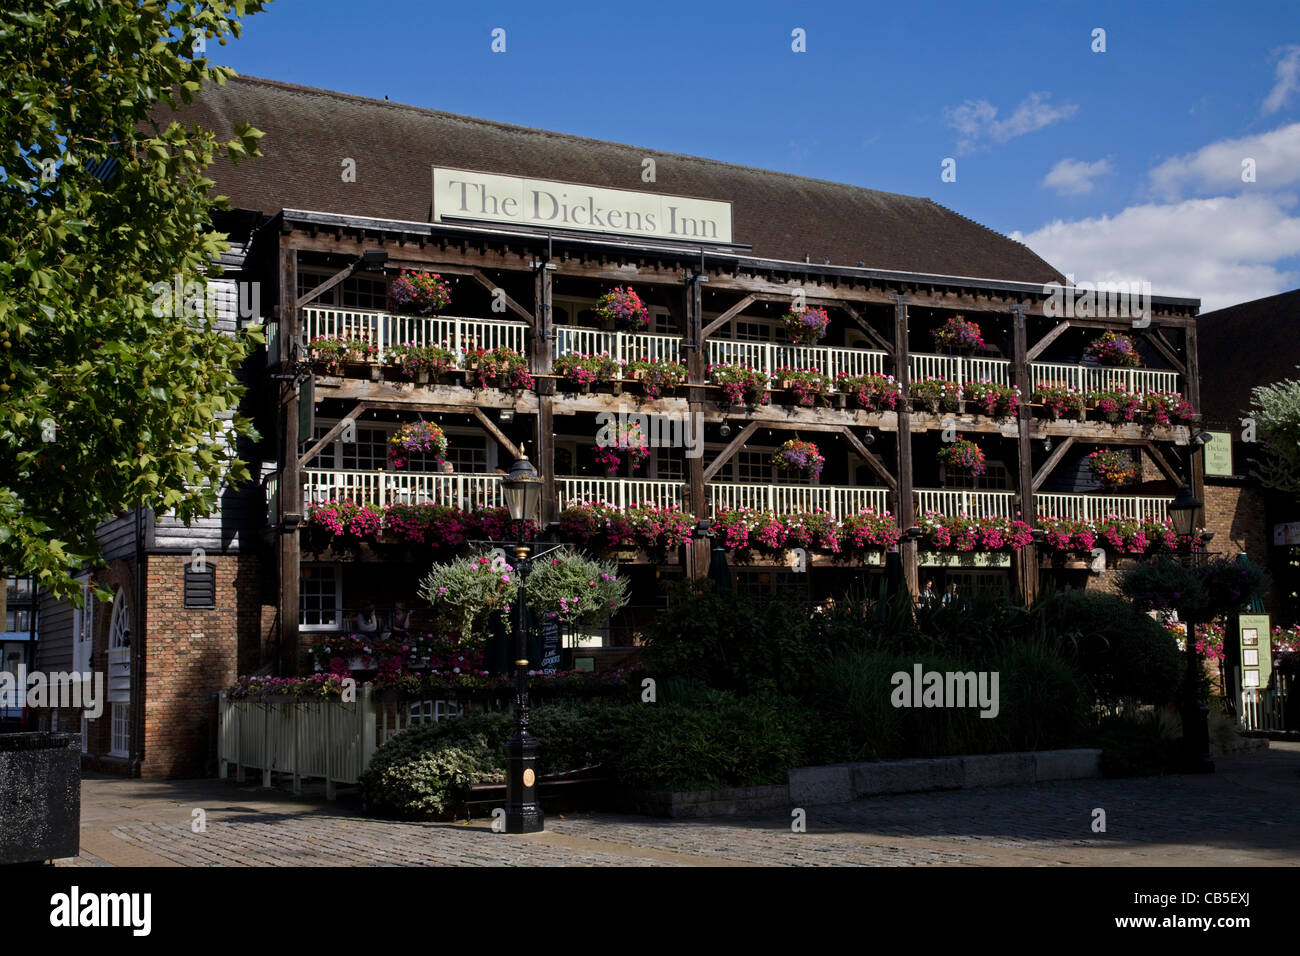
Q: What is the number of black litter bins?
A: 1